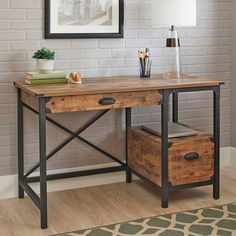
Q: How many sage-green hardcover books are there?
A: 2